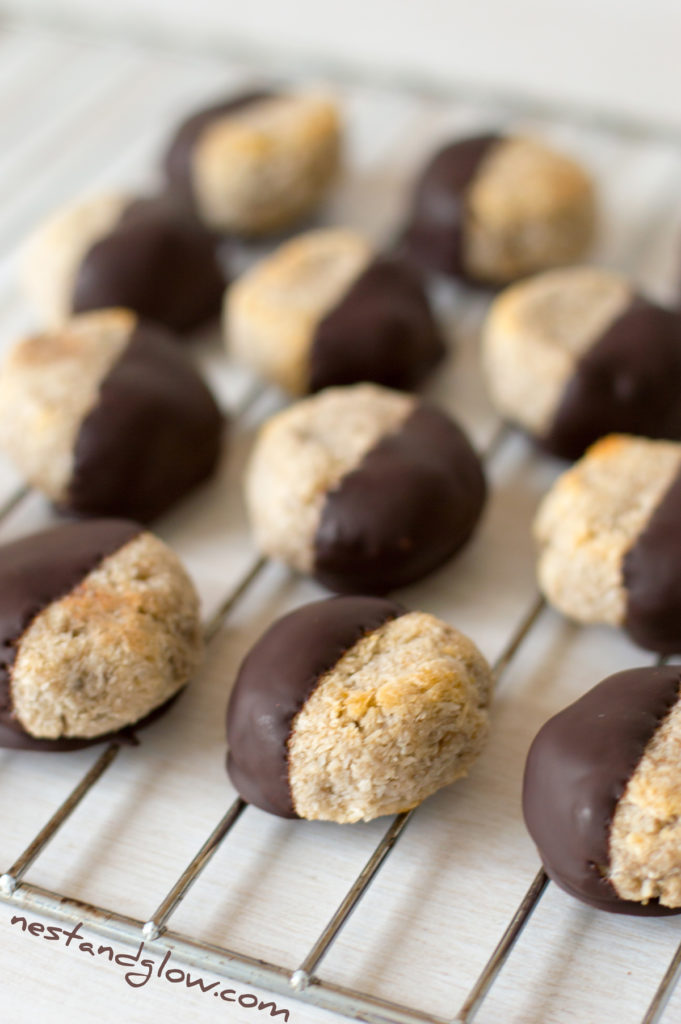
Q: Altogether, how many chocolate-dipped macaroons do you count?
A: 11